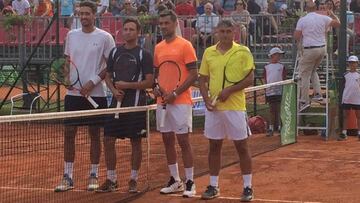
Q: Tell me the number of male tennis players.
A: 4